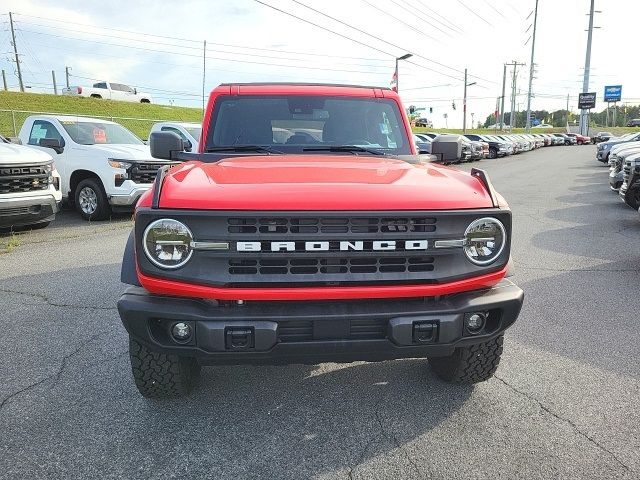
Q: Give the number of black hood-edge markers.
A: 2